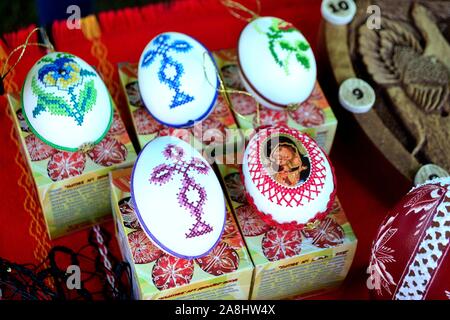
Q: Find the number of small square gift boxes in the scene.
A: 5